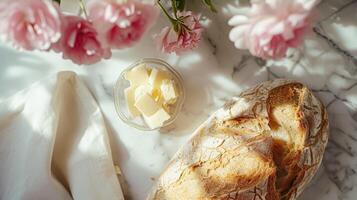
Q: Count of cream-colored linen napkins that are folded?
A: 1